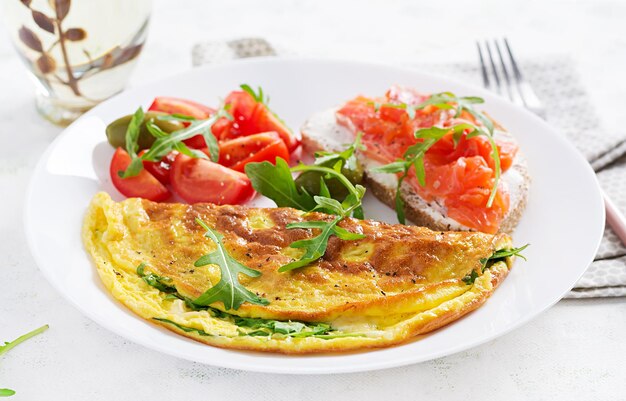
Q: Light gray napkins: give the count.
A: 1